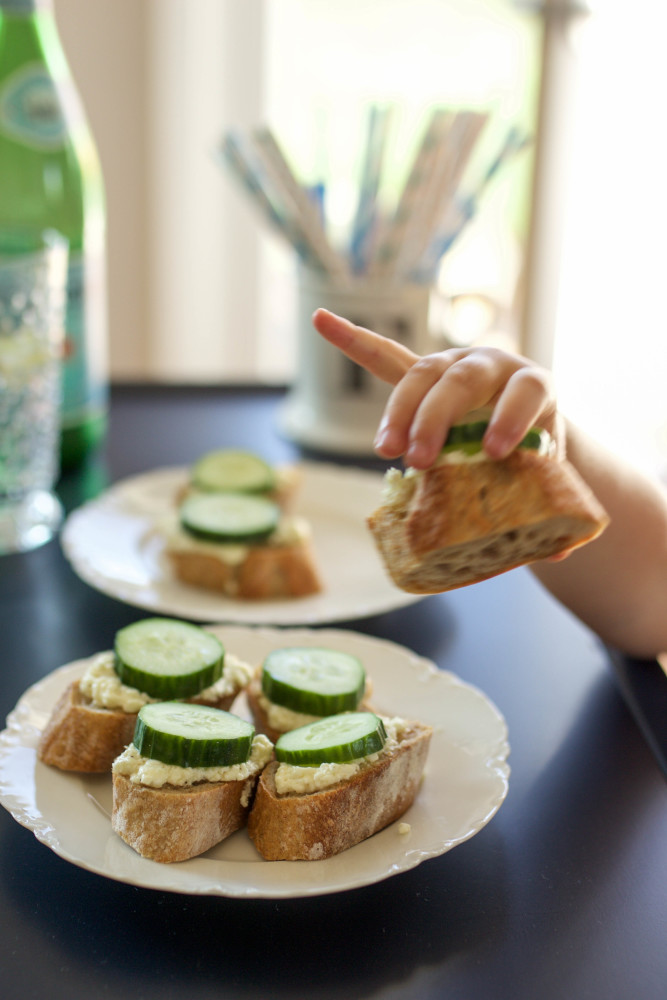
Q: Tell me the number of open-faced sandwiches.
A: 7